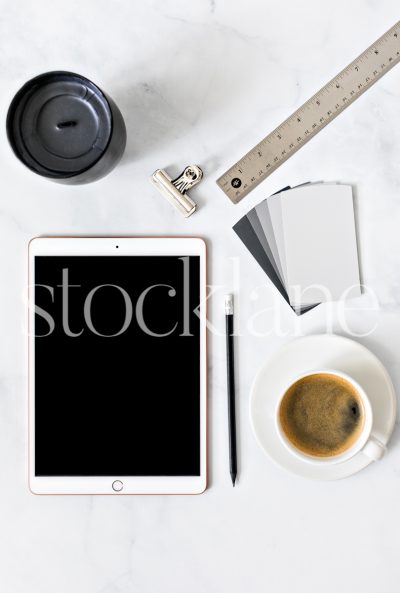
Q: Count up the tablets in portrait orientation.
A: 1